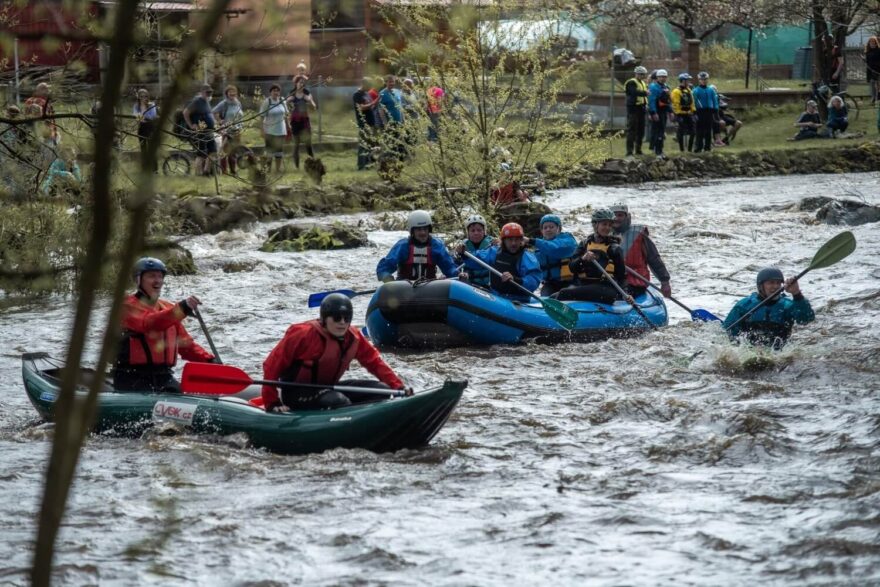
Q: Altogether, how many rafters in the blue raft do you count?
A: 6